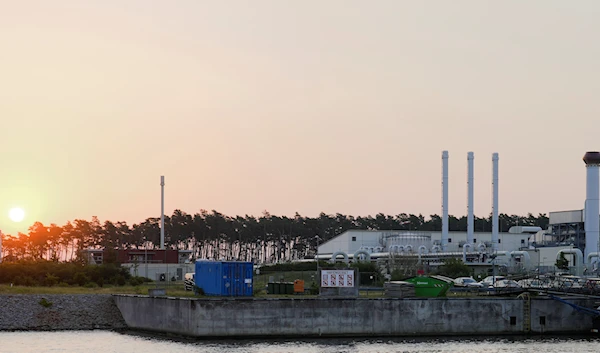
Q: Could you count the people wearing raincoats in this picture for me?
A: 0